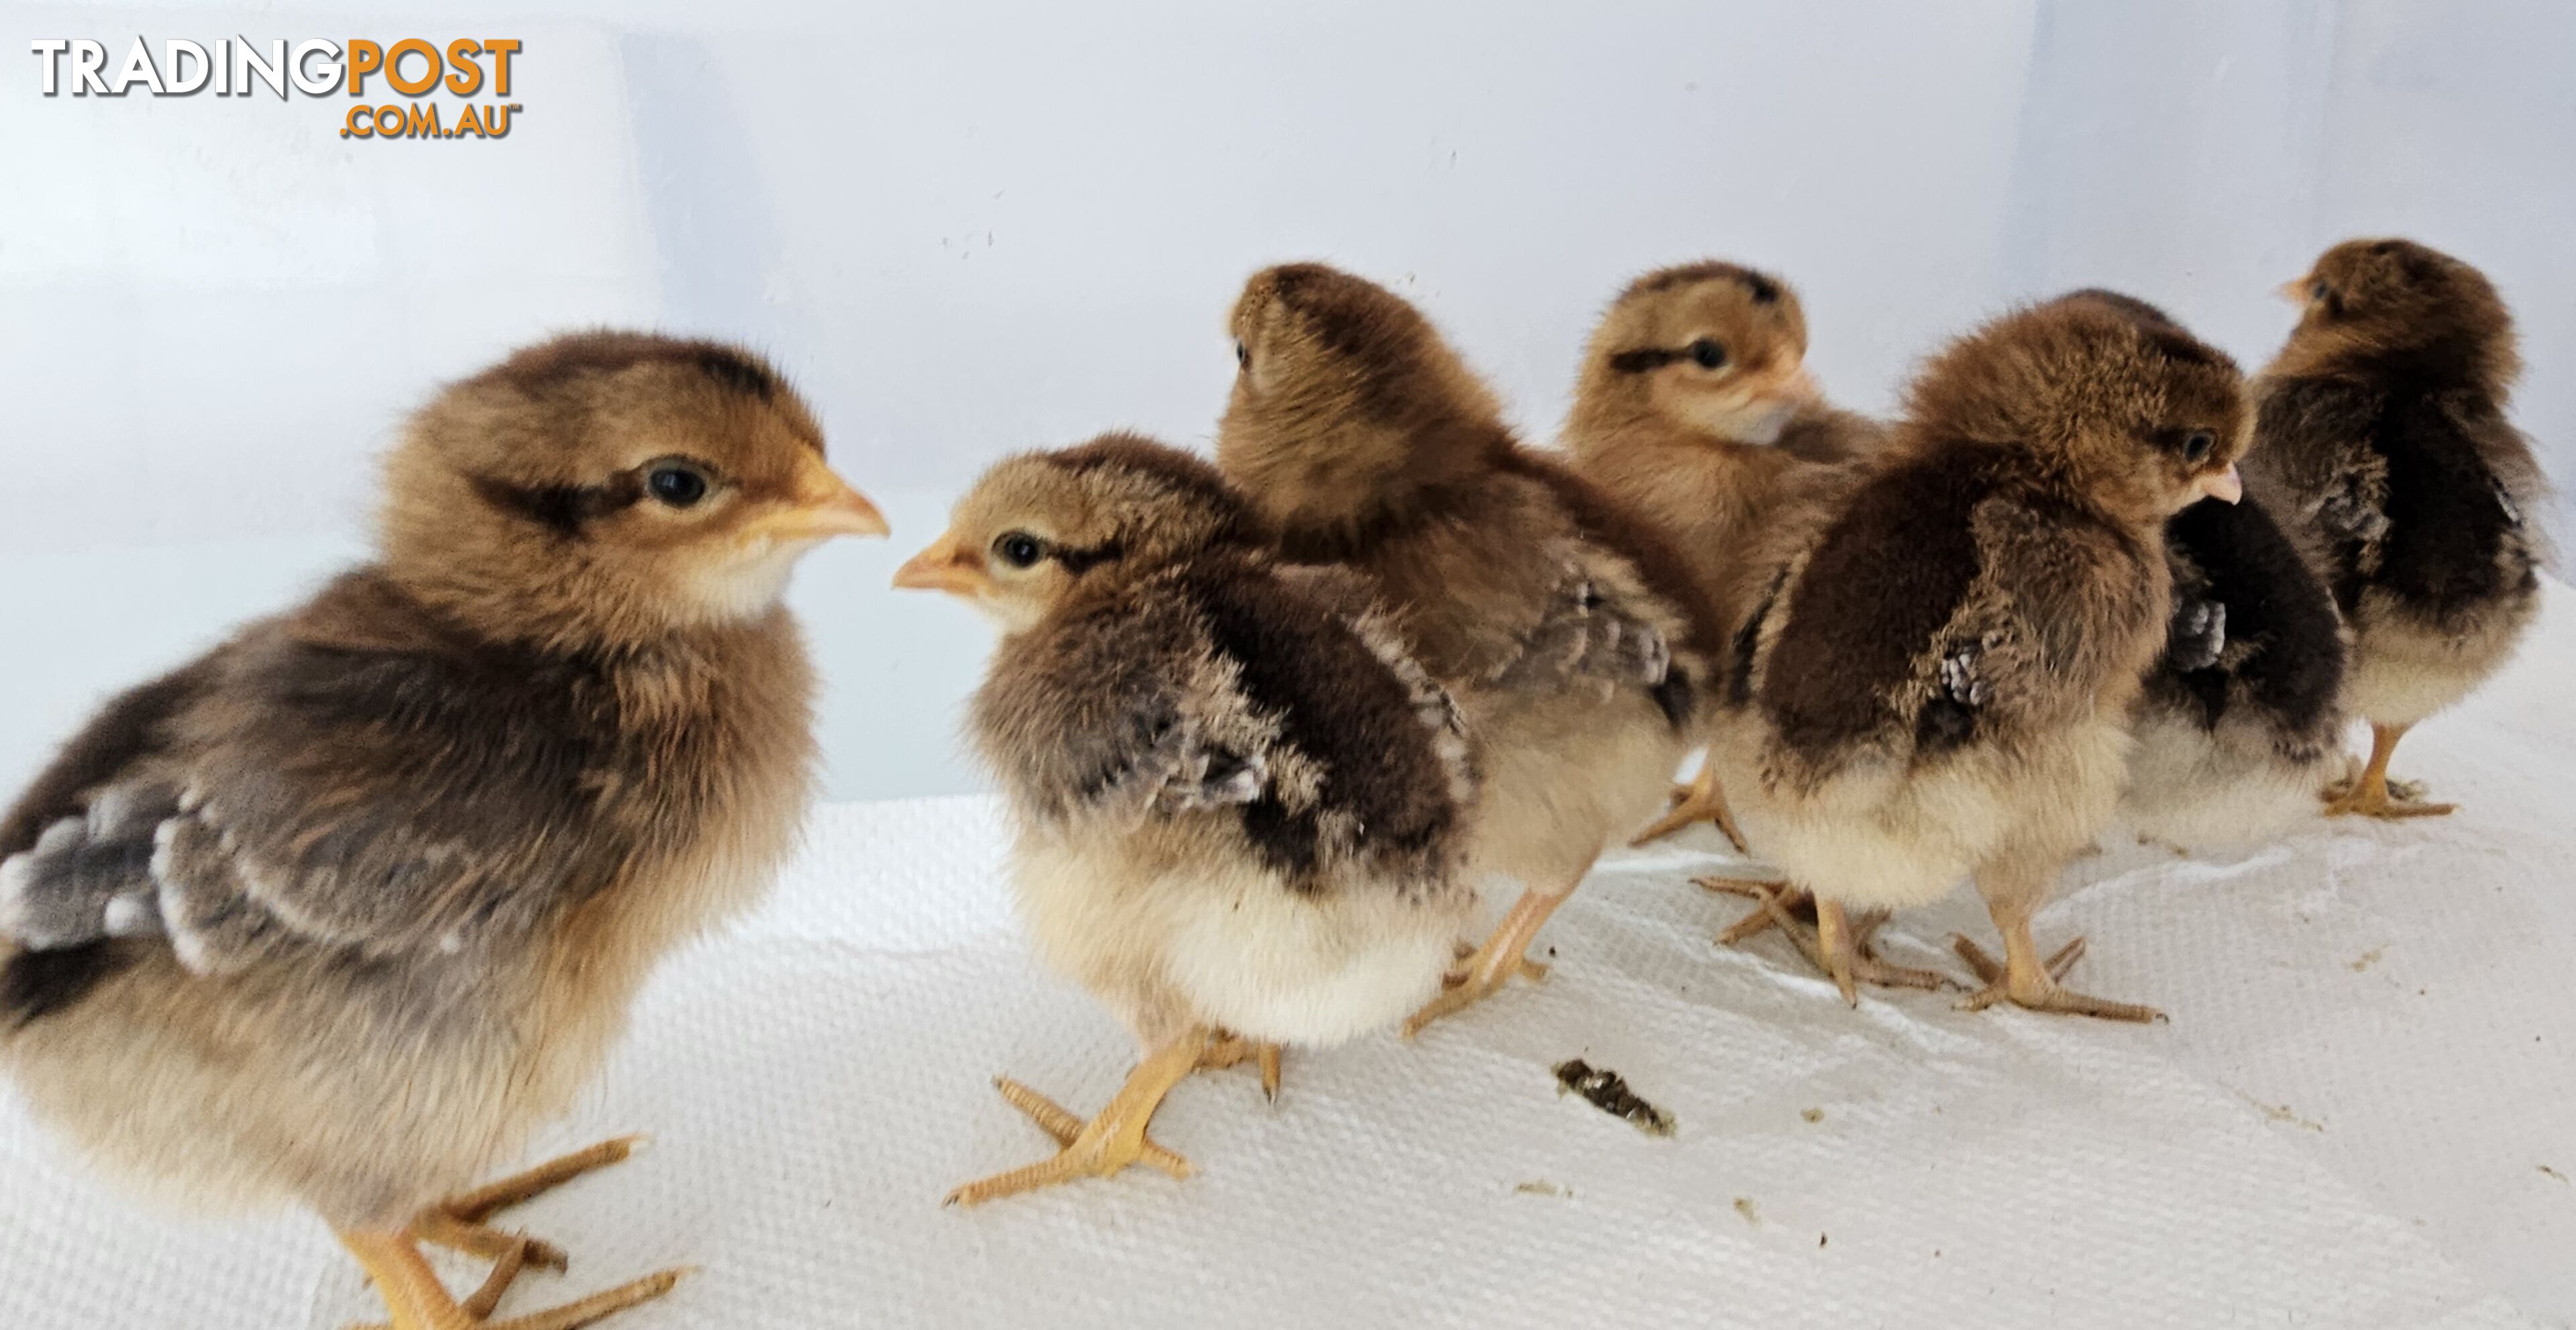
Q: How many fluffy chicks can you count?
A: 7